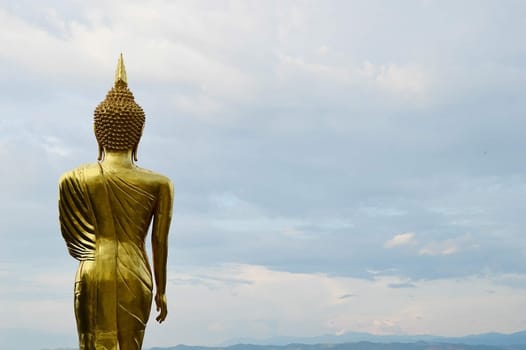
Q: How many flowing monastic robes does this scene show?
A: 1